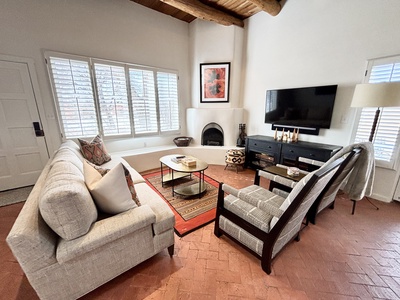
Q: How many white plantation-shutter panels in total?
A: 5